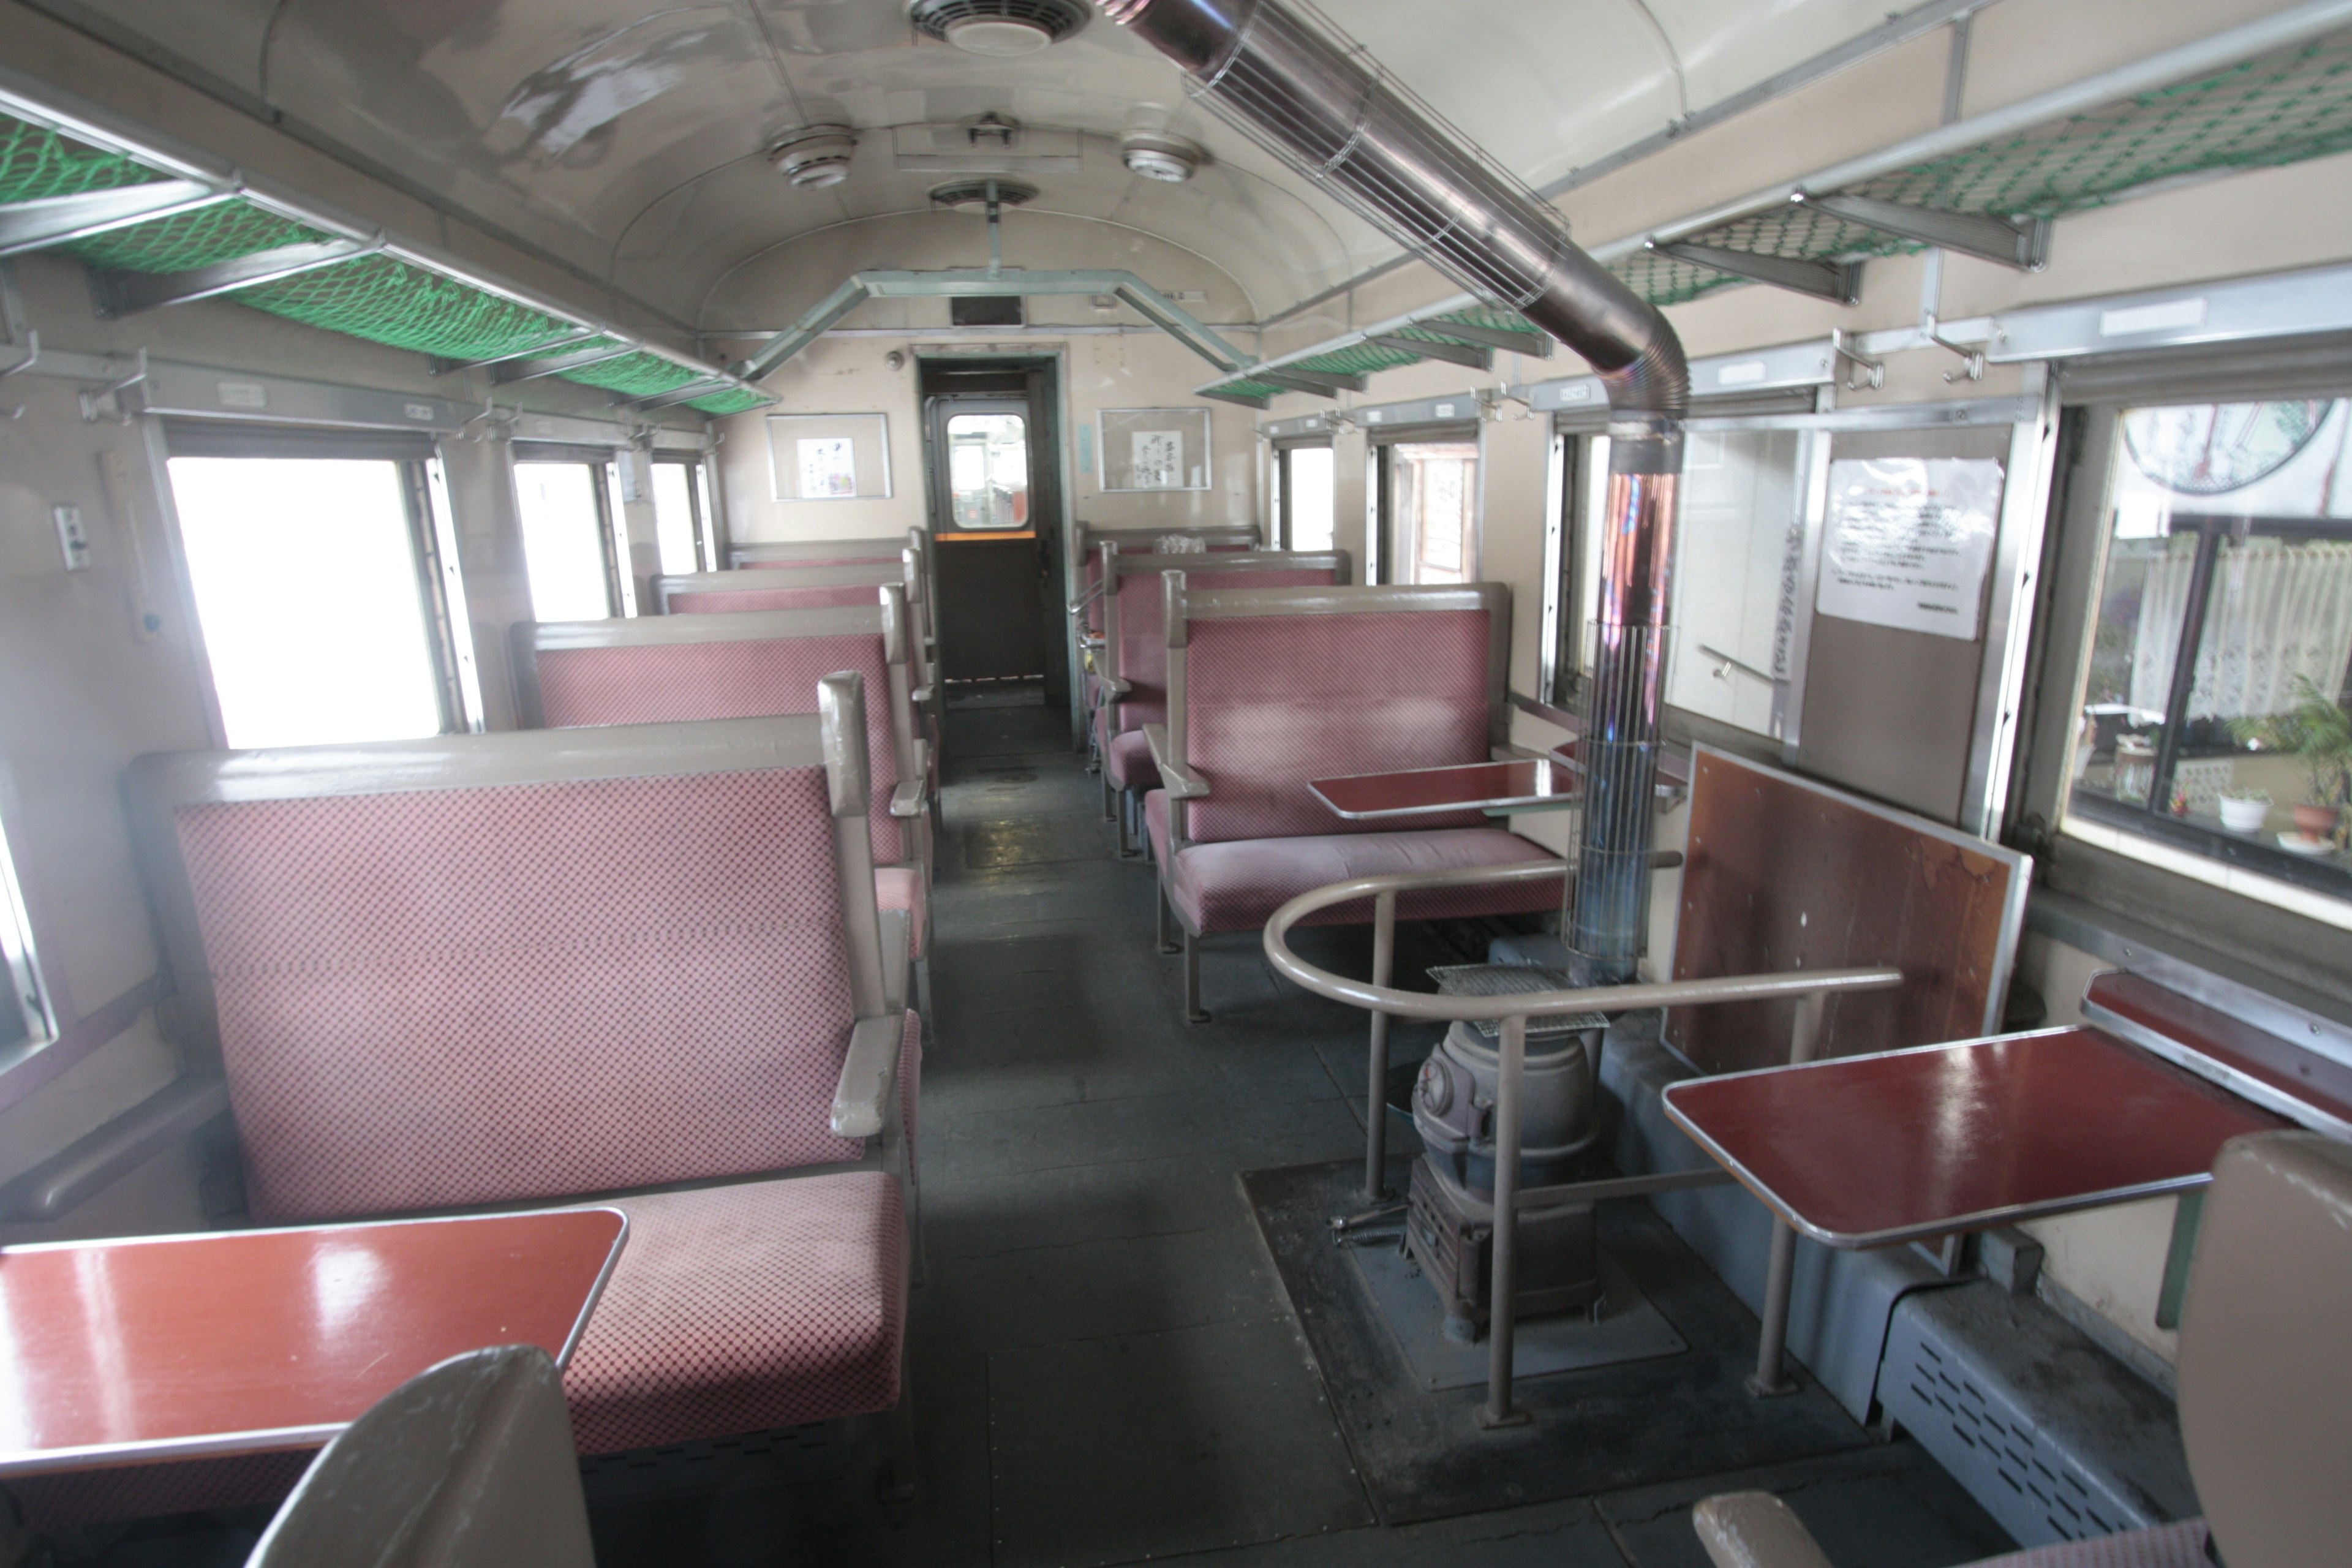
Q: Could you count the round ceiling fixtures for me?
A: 4